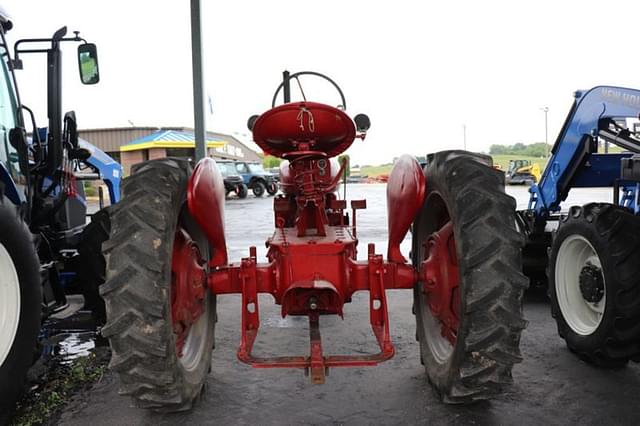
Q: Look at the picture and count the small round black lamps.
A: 2